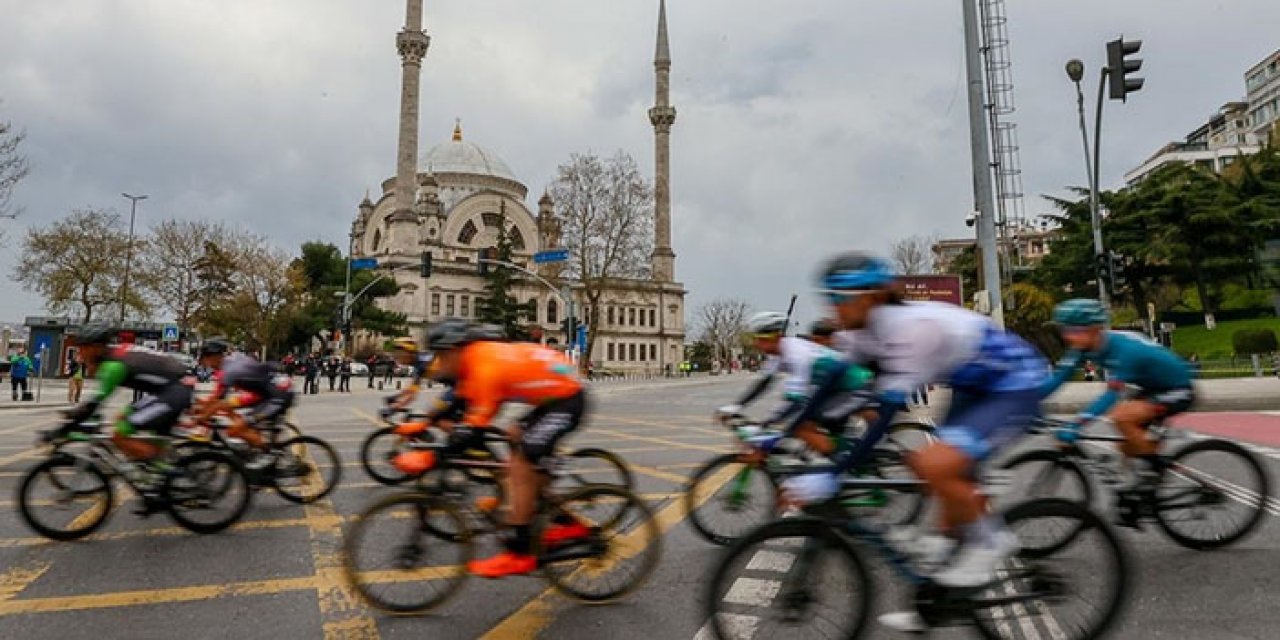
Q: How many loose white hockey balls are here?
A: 0